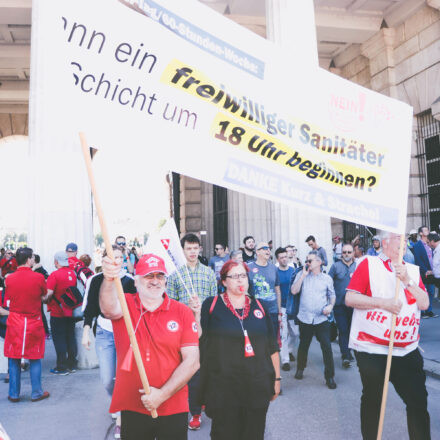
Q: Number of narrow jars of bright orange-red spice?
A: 0